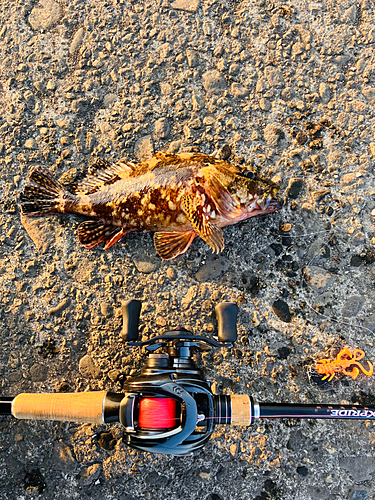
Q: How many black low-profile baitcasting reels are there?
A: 1